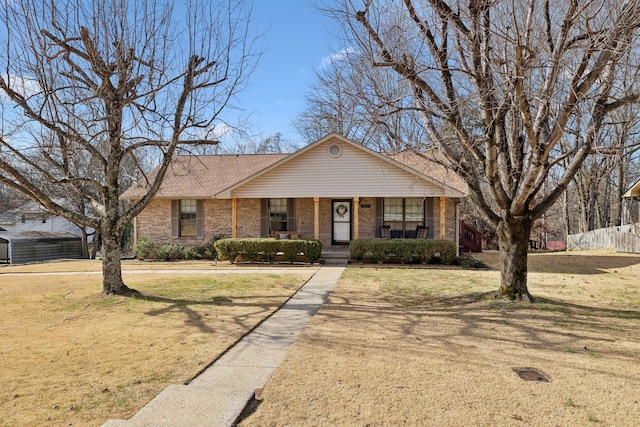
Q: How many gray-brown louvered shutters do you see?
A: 6